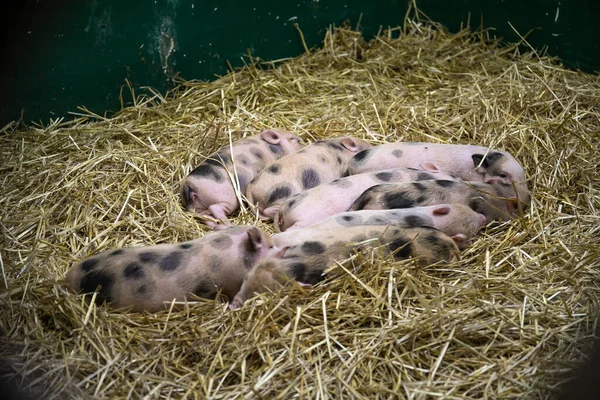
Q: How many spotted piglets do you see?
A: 8